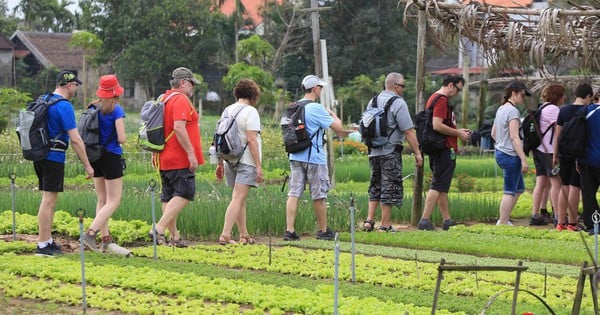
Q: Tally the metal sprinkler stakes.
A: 6